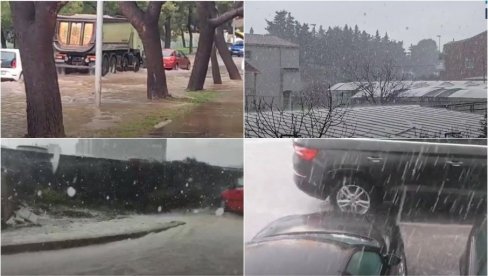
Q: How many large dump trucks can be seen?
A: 1